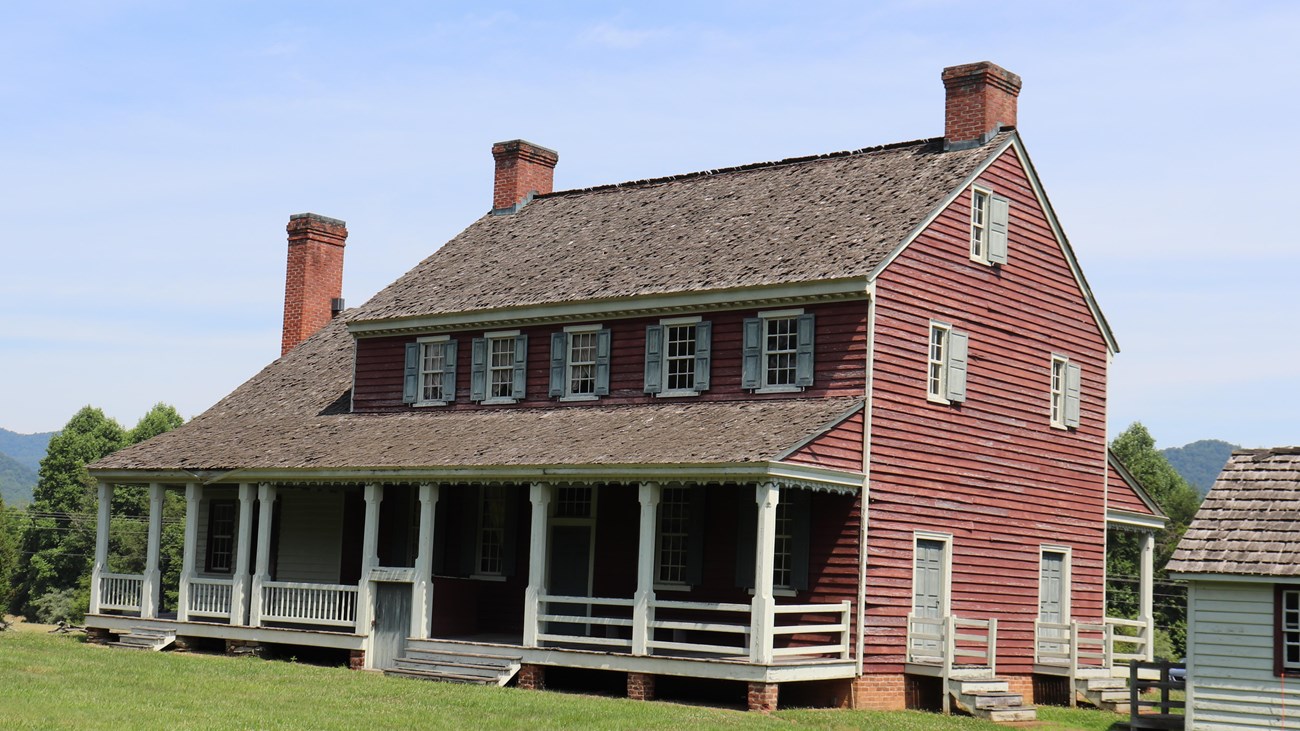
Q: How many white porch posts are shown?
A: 11